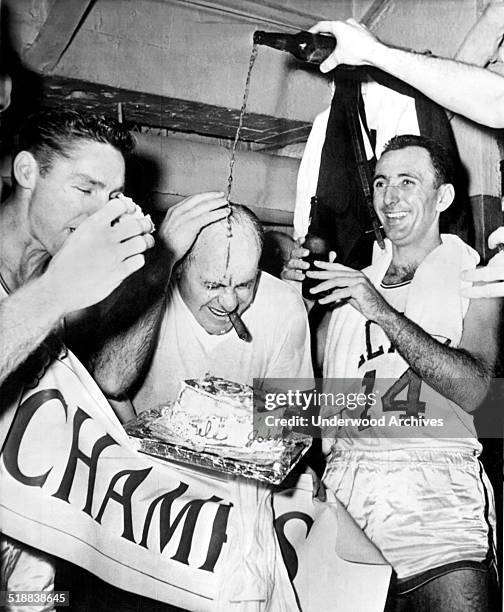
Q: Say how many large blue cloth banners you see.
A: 0